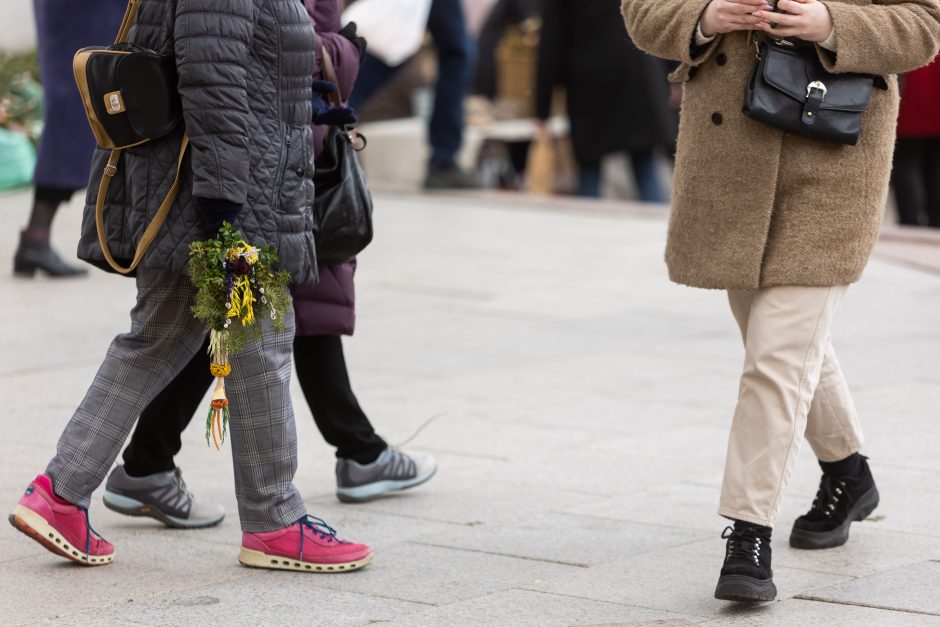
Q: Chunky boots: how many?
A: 2